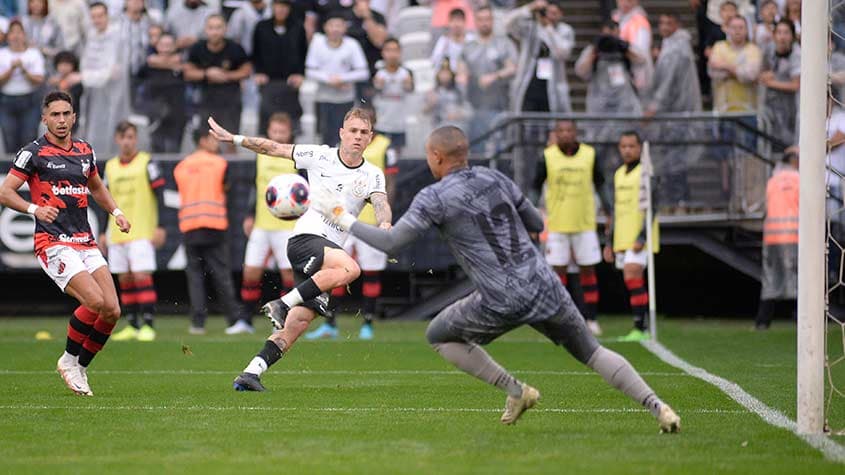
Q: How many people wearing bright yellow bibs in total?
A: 5